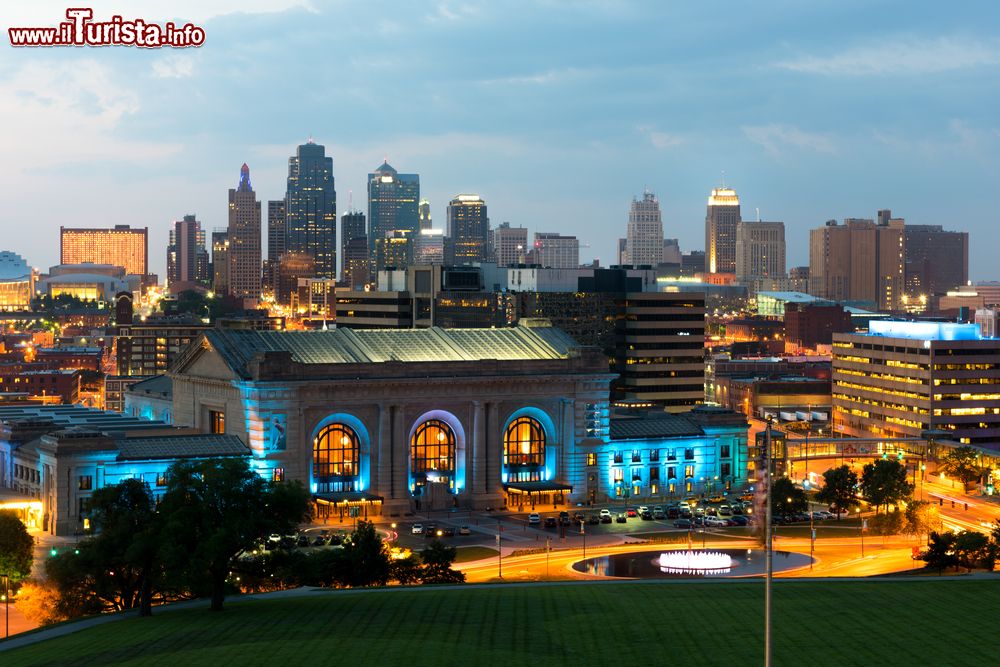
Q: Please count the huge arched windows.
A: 3